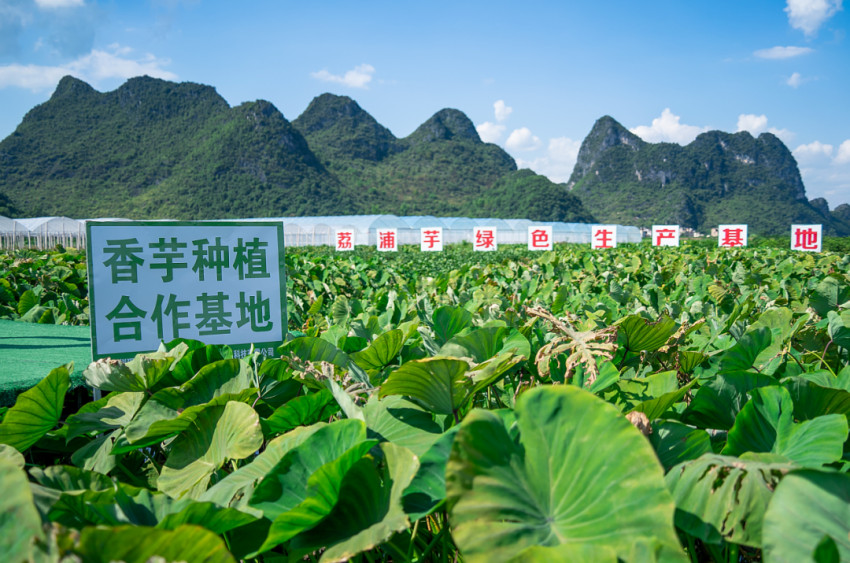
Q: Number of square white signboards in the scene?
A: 9